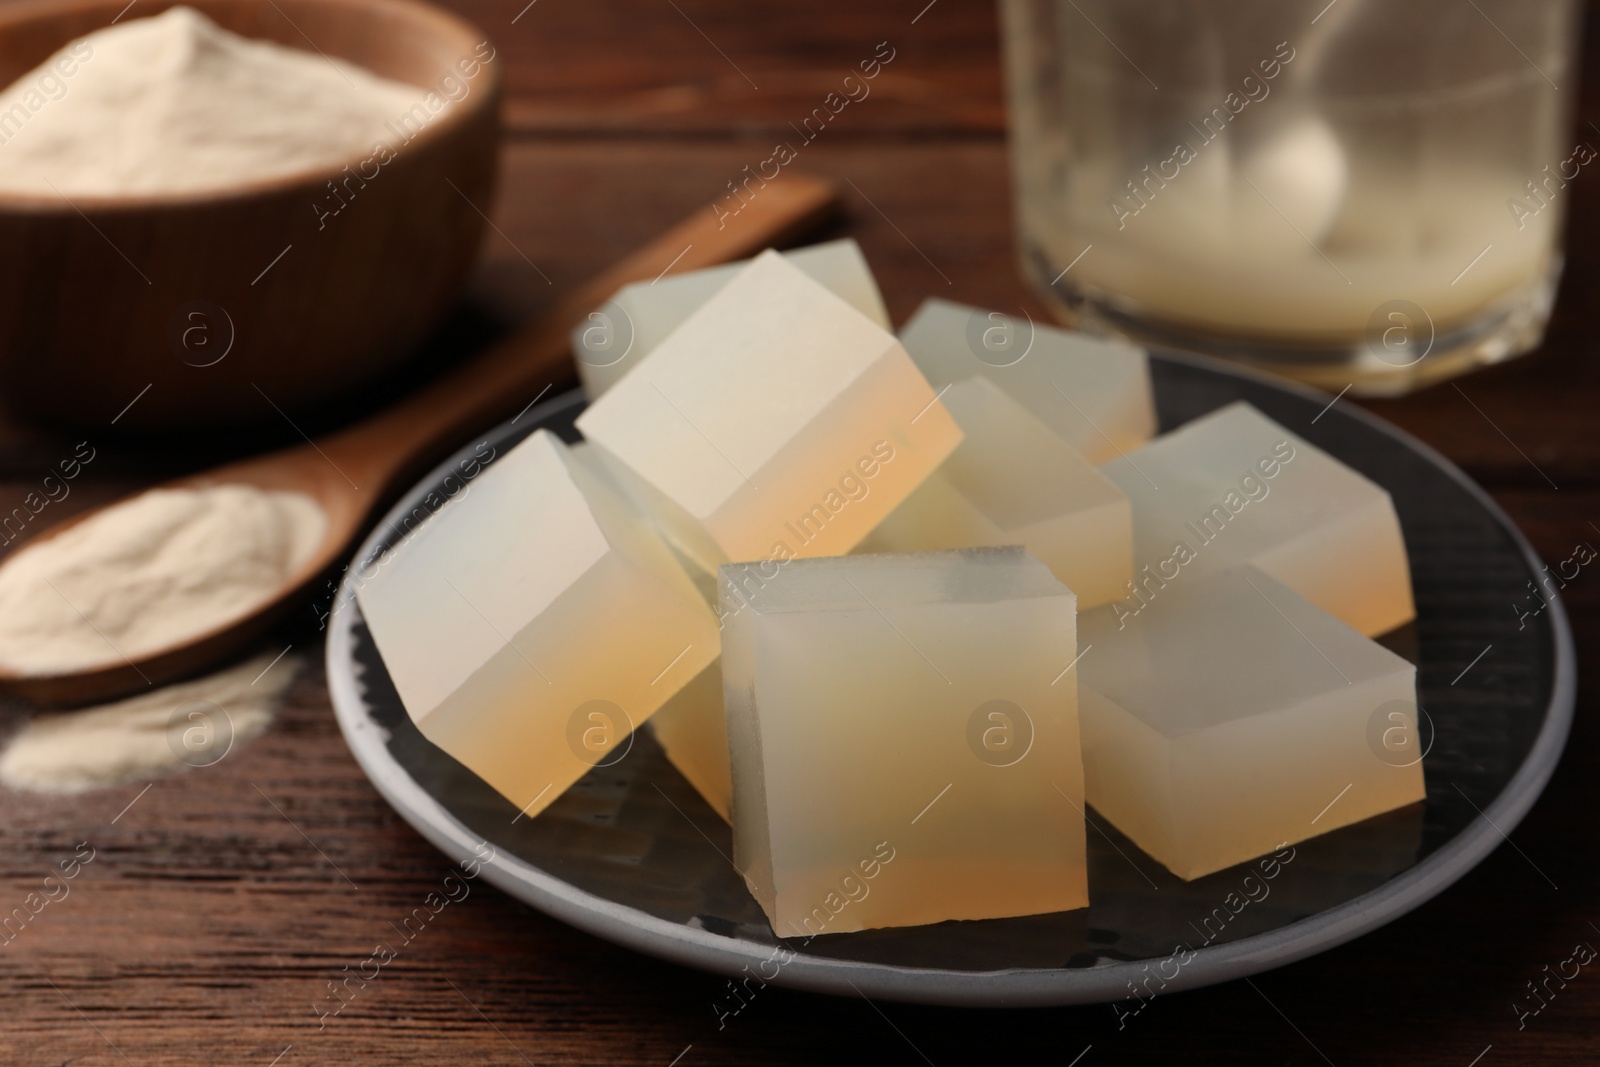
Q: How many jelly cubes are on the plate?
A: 9